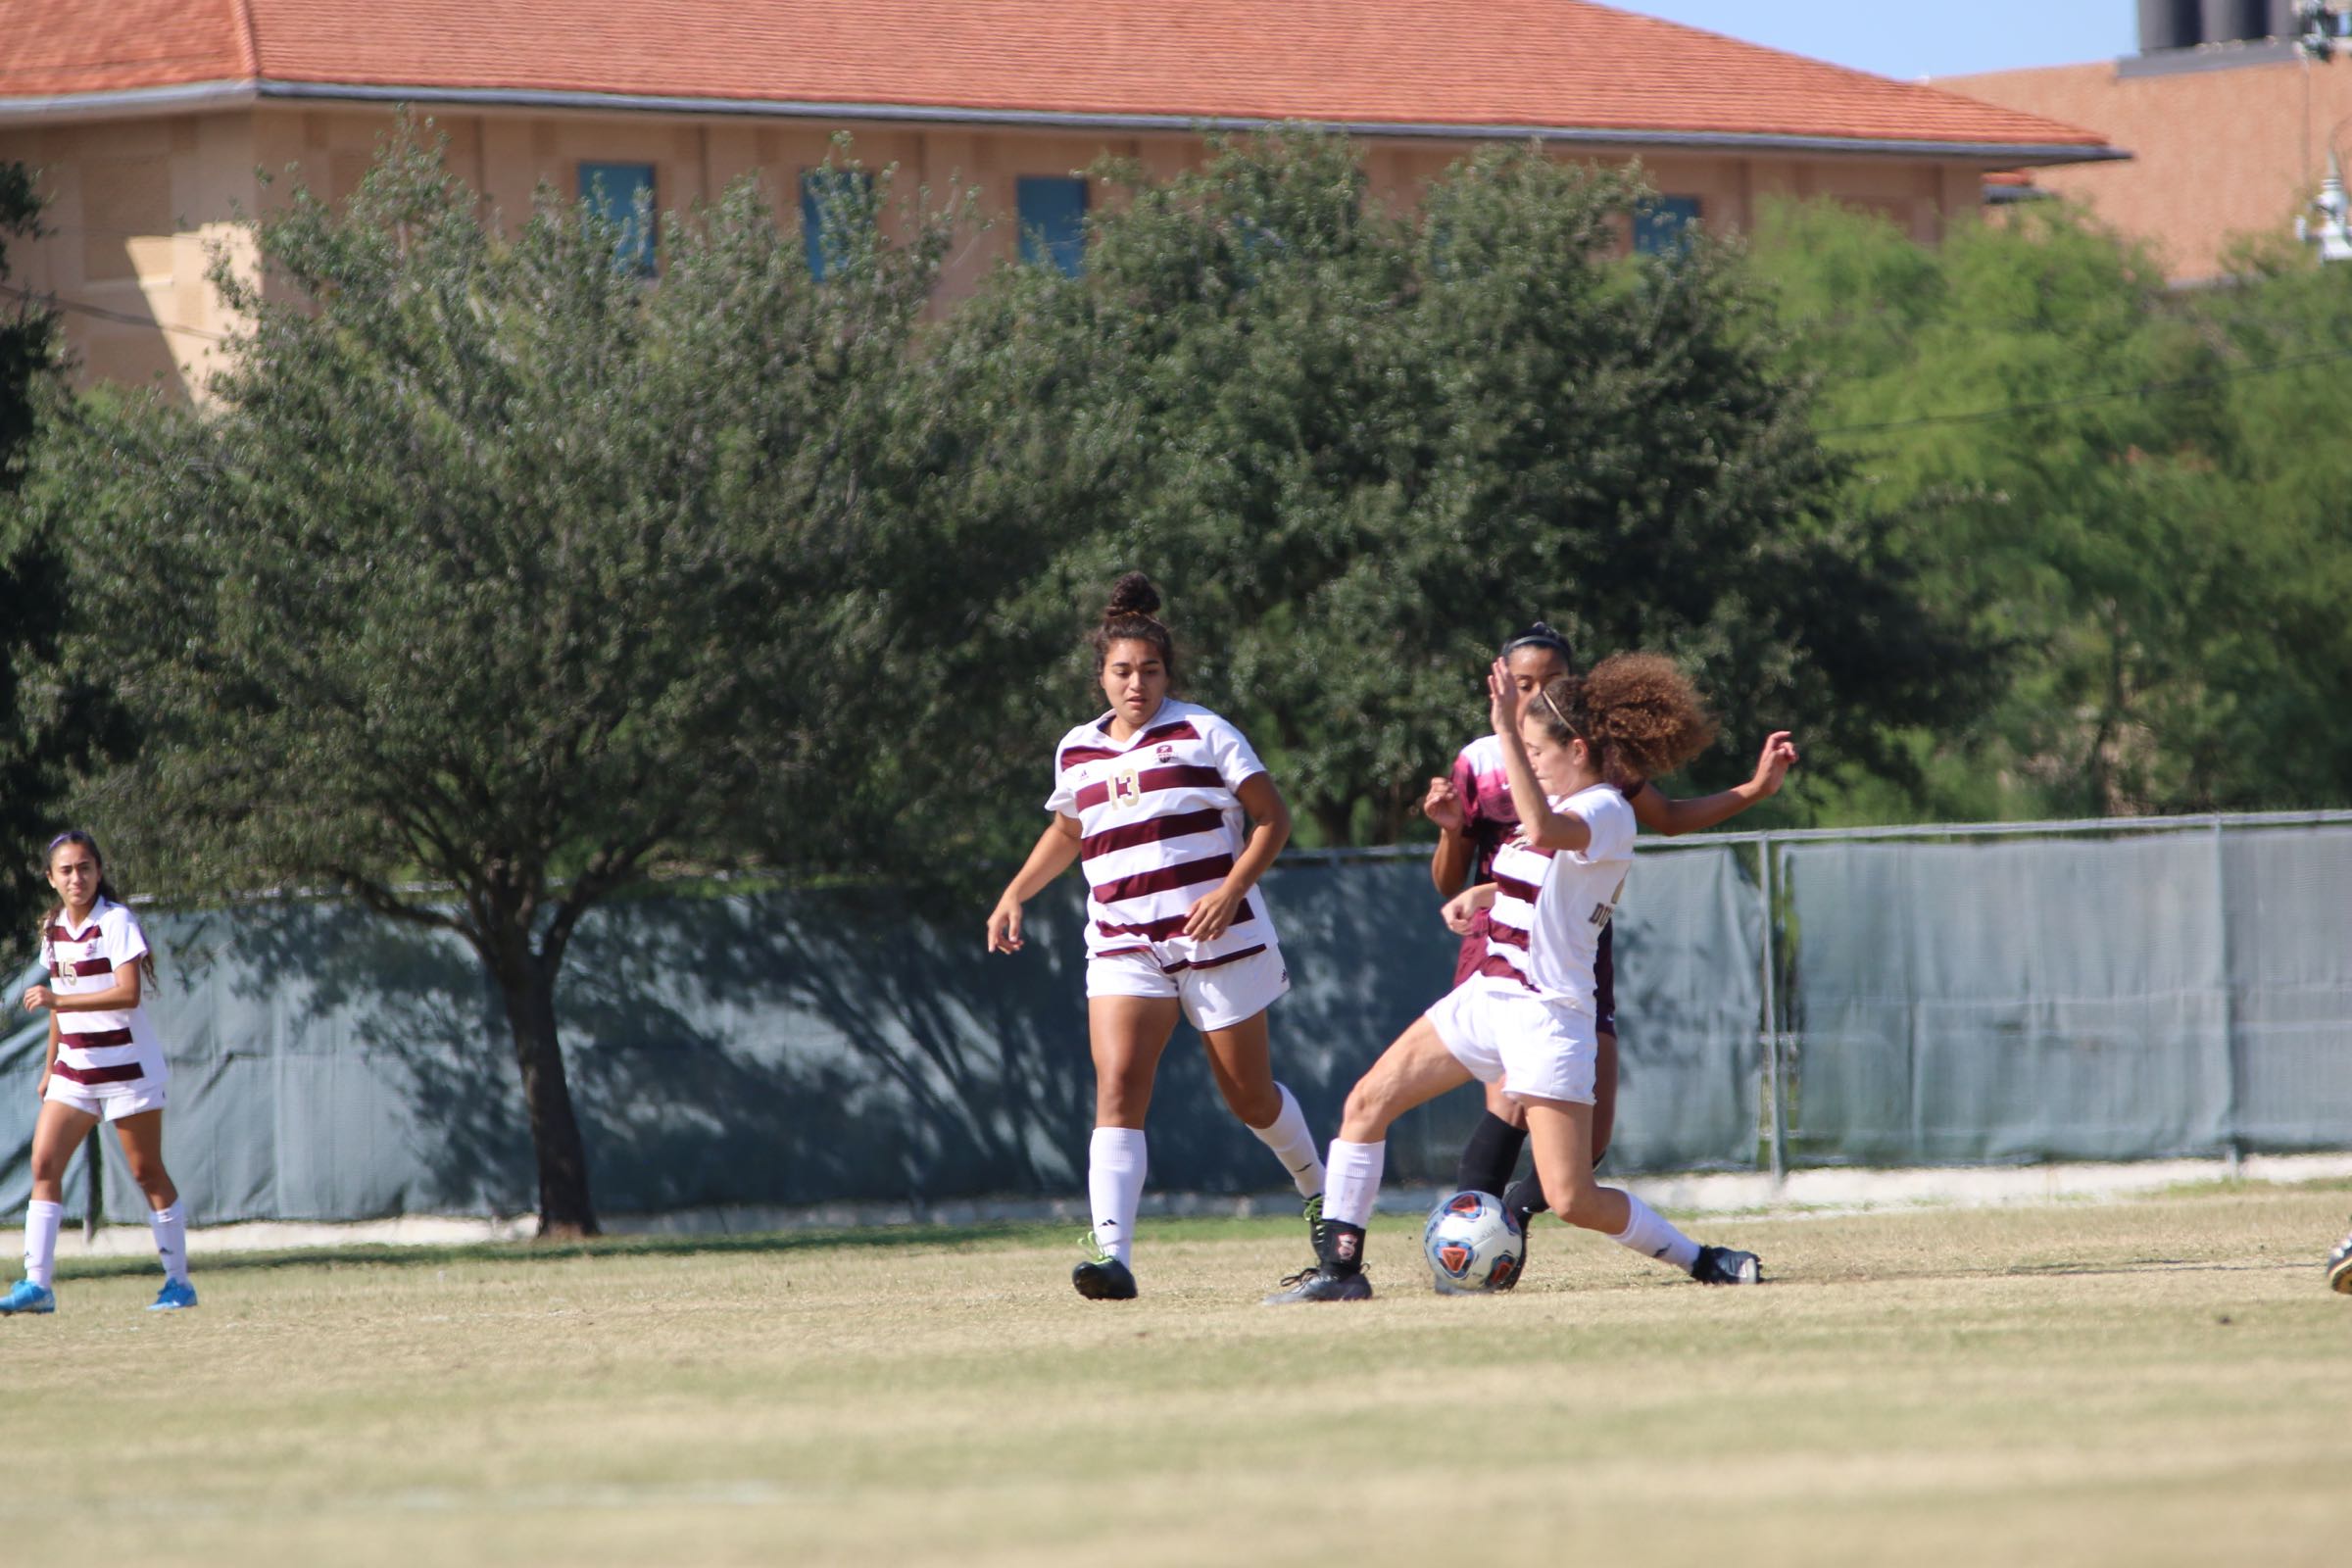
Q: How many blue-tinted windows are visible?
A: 4